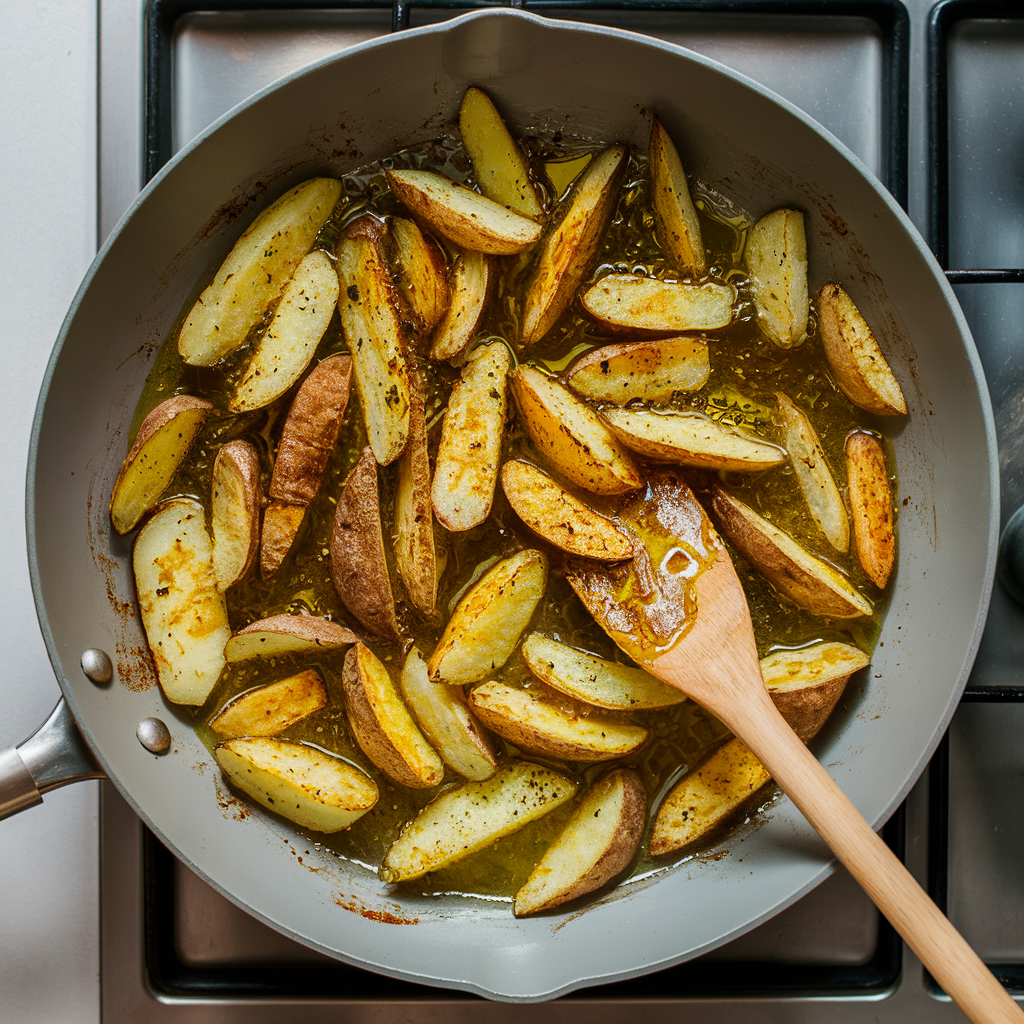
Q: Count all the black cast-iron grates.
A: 2